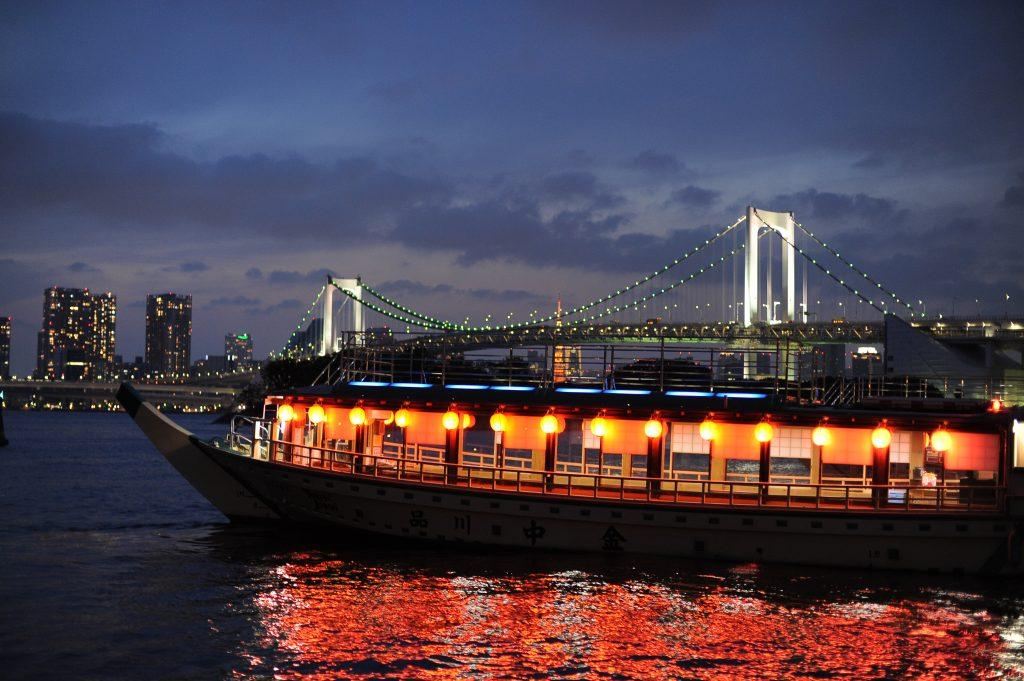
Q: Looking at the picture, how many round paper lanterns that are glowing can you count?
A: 14